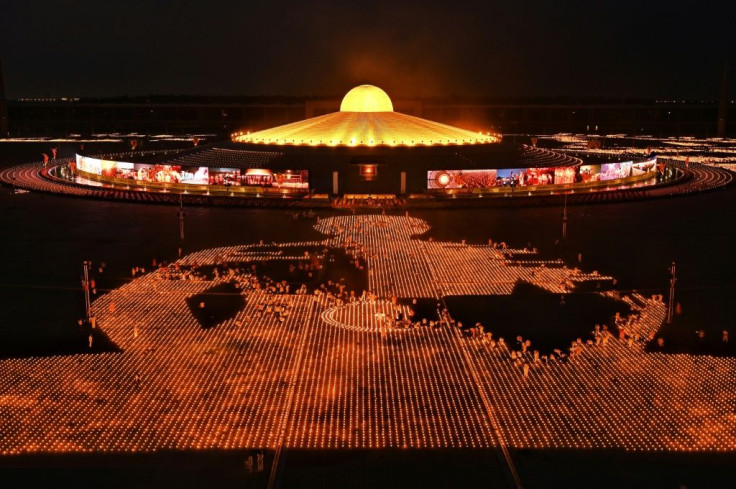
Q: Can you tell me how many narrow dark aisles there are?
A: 2